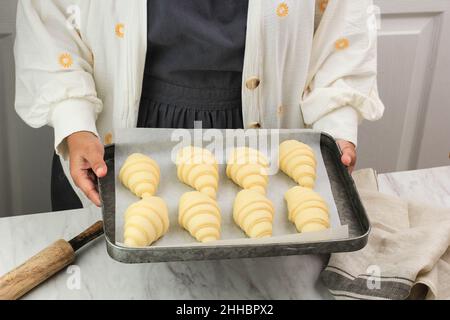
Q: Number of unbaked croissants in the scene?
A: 8